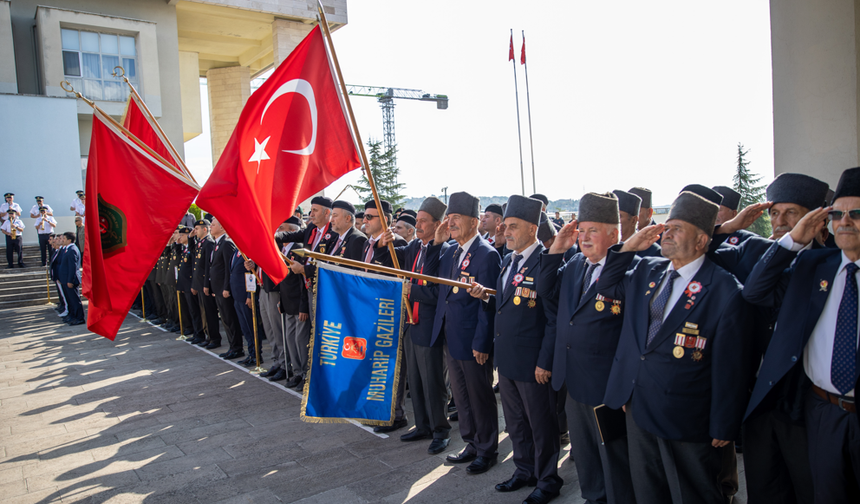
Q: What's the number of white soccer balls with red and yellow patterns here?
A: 0